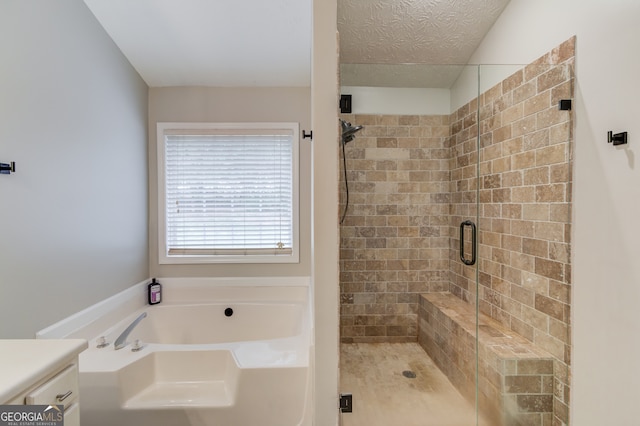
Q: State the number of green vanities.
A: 0